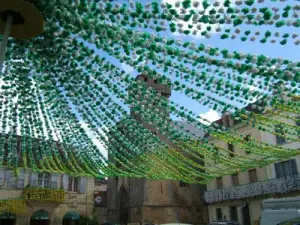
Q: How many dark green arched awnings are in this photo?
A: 3